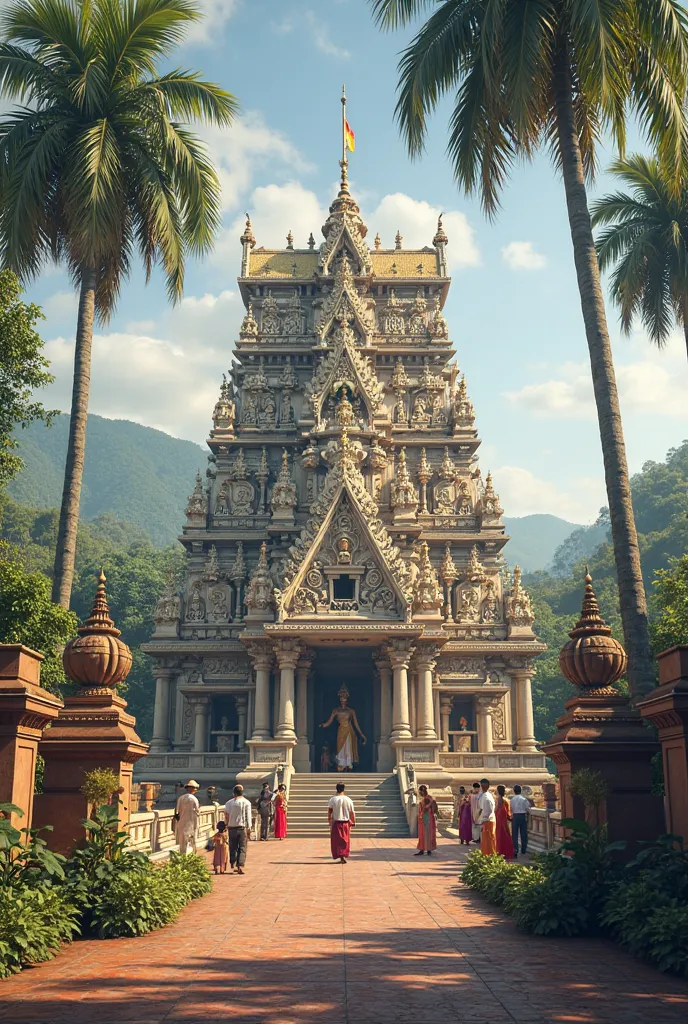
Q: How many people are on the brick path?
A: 12